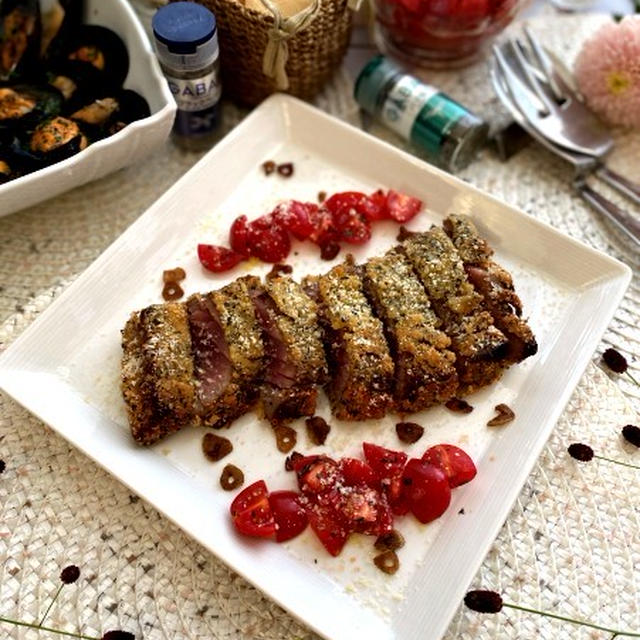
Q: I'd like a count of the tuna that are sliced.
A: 7